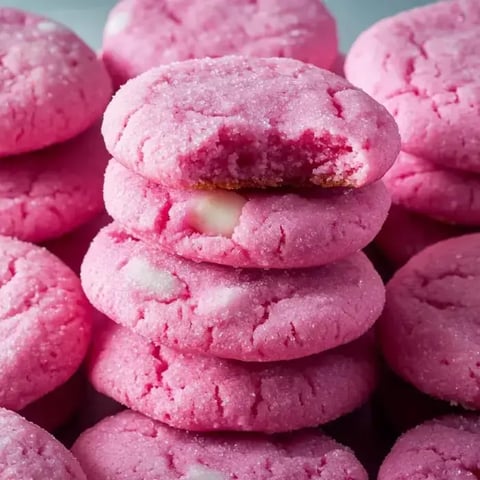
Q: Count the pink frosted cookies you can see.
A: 14